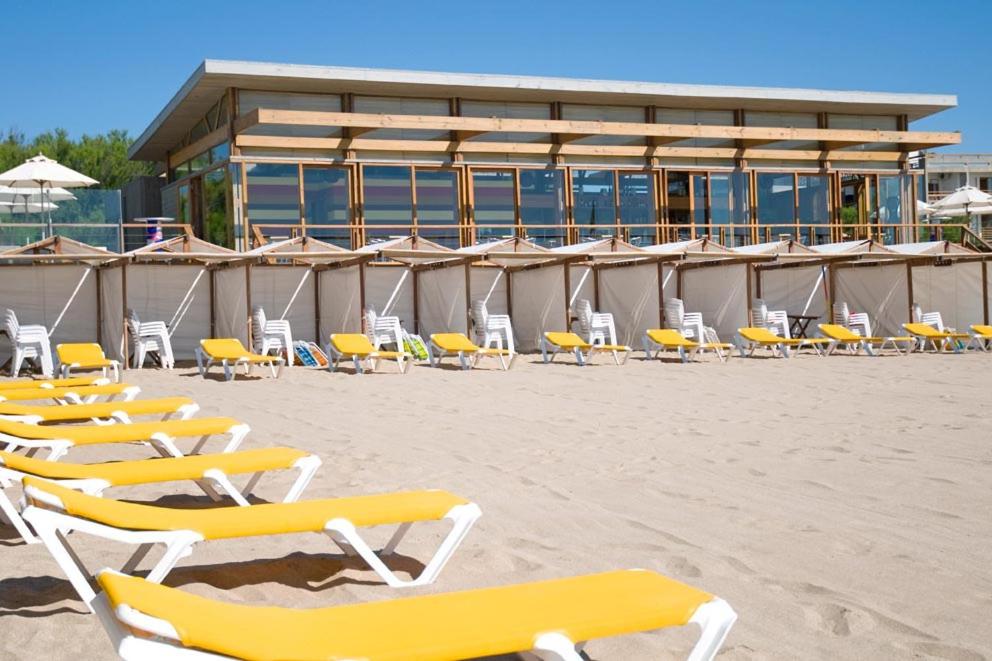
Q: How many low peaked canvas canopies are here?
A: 10